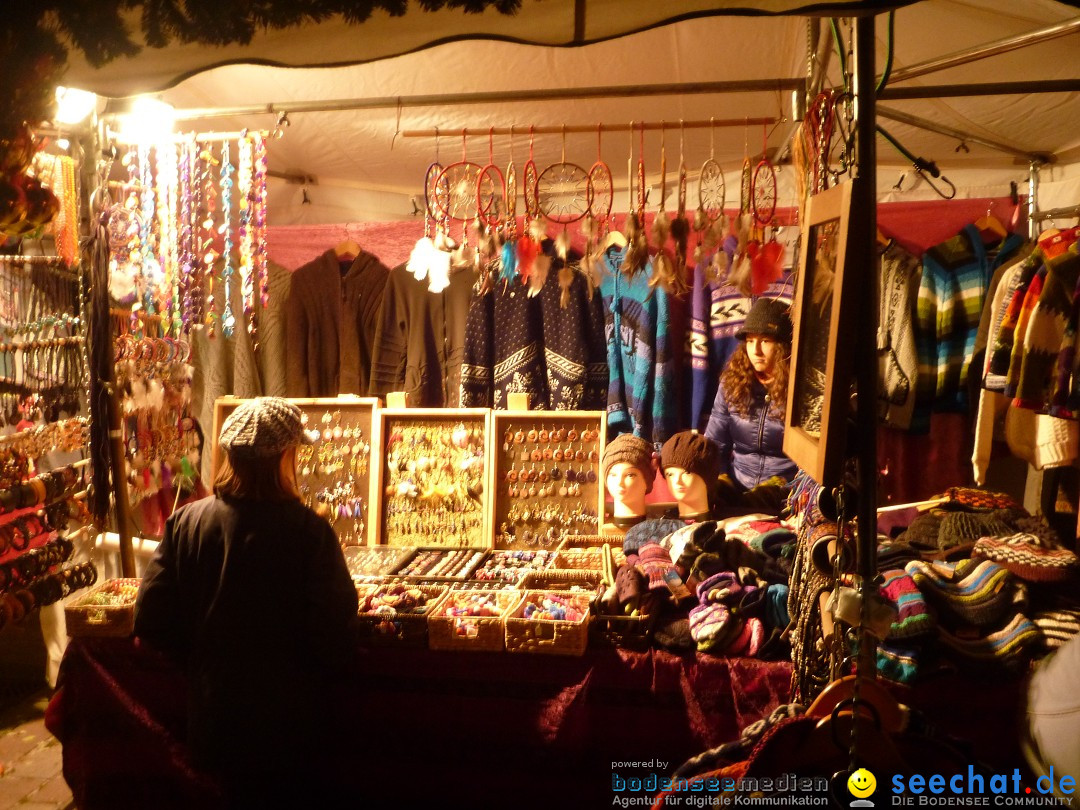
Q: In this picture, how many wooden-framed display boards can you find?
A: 3